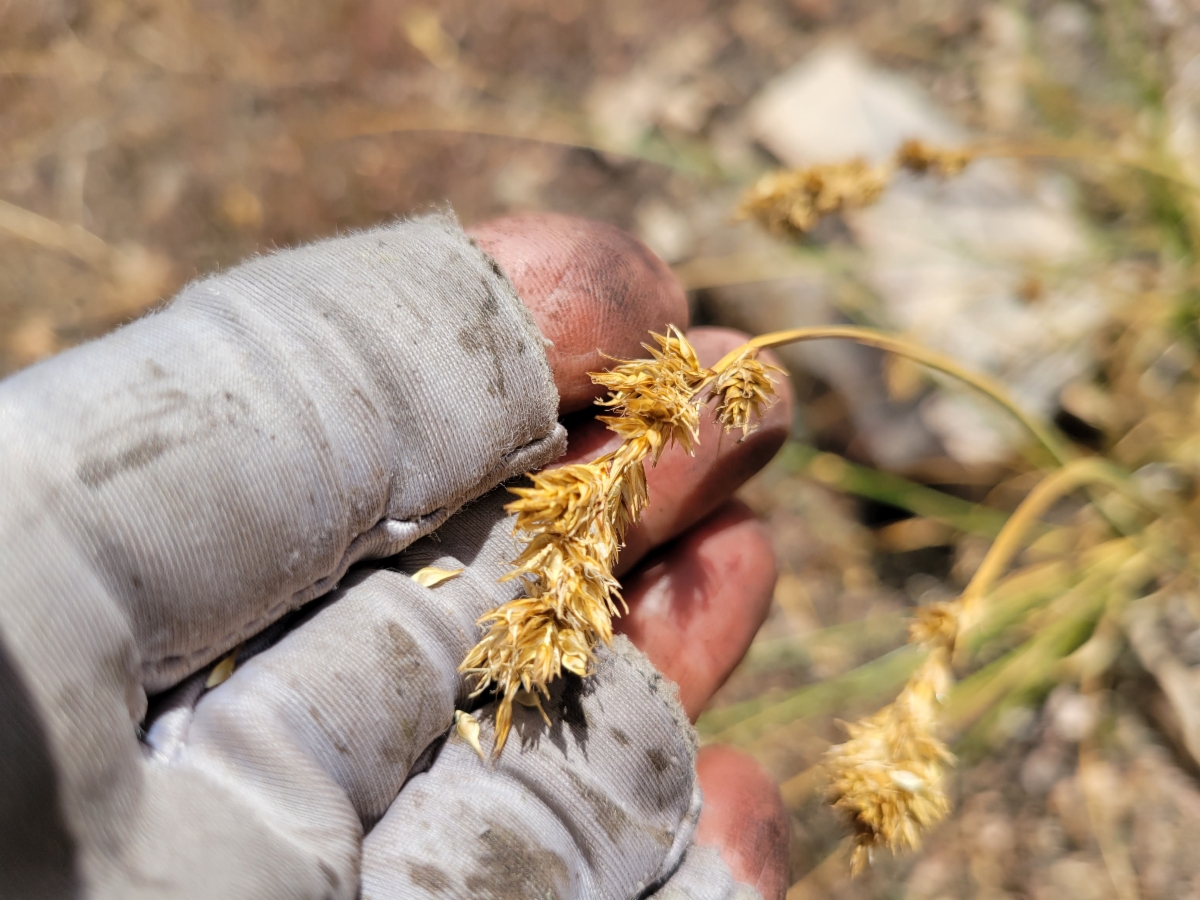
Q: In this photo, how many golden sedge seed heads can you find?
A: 3